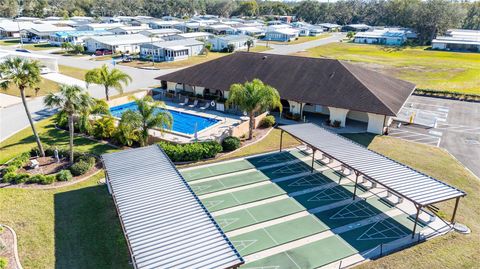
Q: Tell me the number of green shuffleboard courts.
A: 6